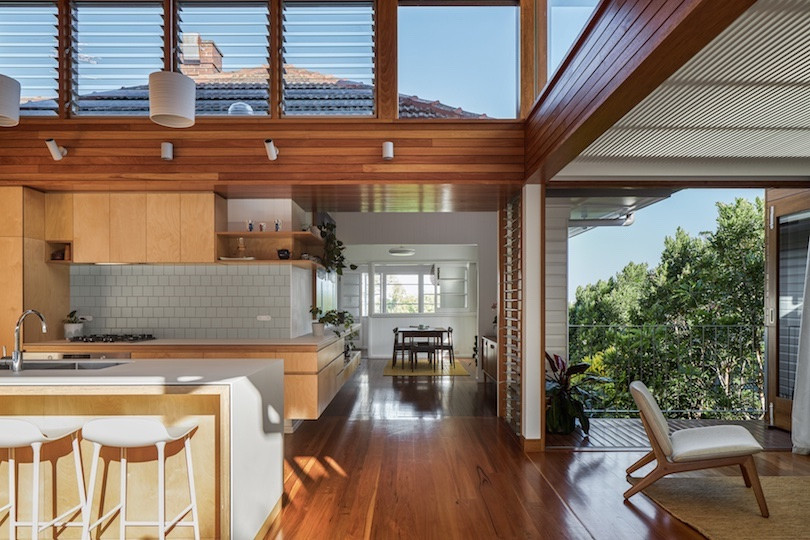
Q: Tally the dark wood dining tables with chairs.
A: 1